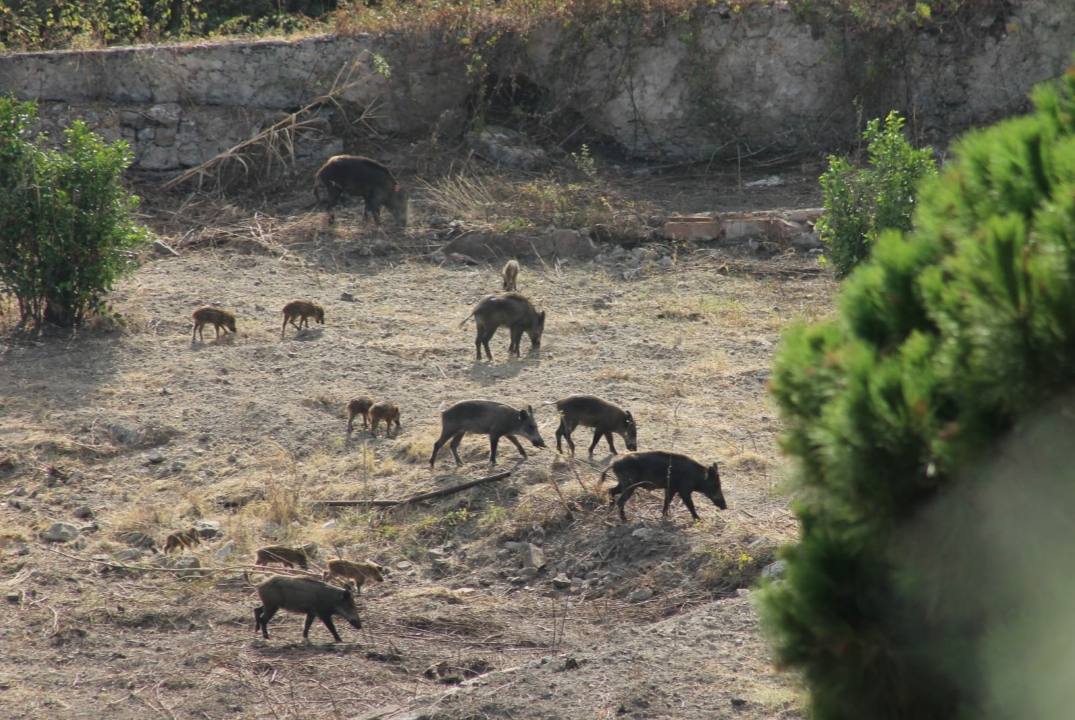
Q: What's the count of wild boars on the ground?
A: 14